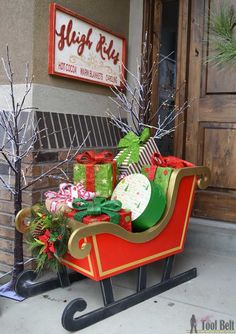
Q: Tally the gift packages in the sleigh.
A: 6